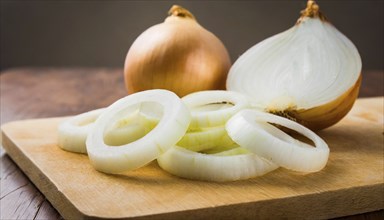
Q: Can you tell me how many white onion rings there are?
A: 5